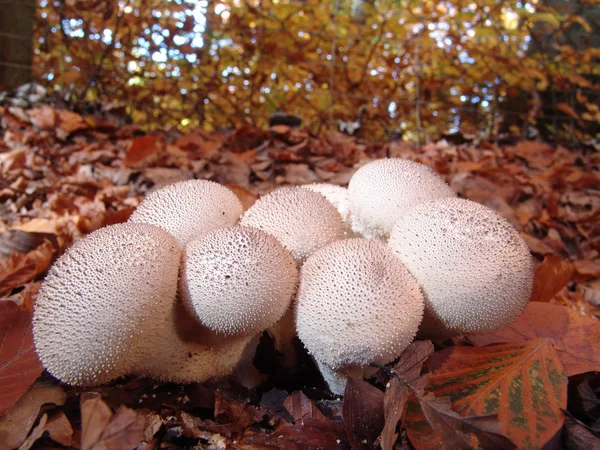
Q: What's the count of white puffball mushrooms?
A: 8